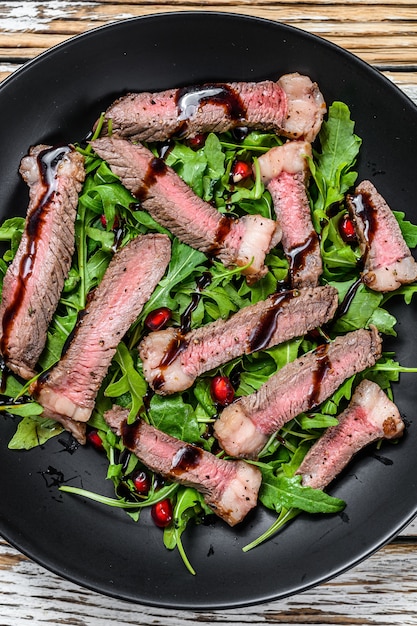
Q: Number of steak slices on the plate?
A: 10